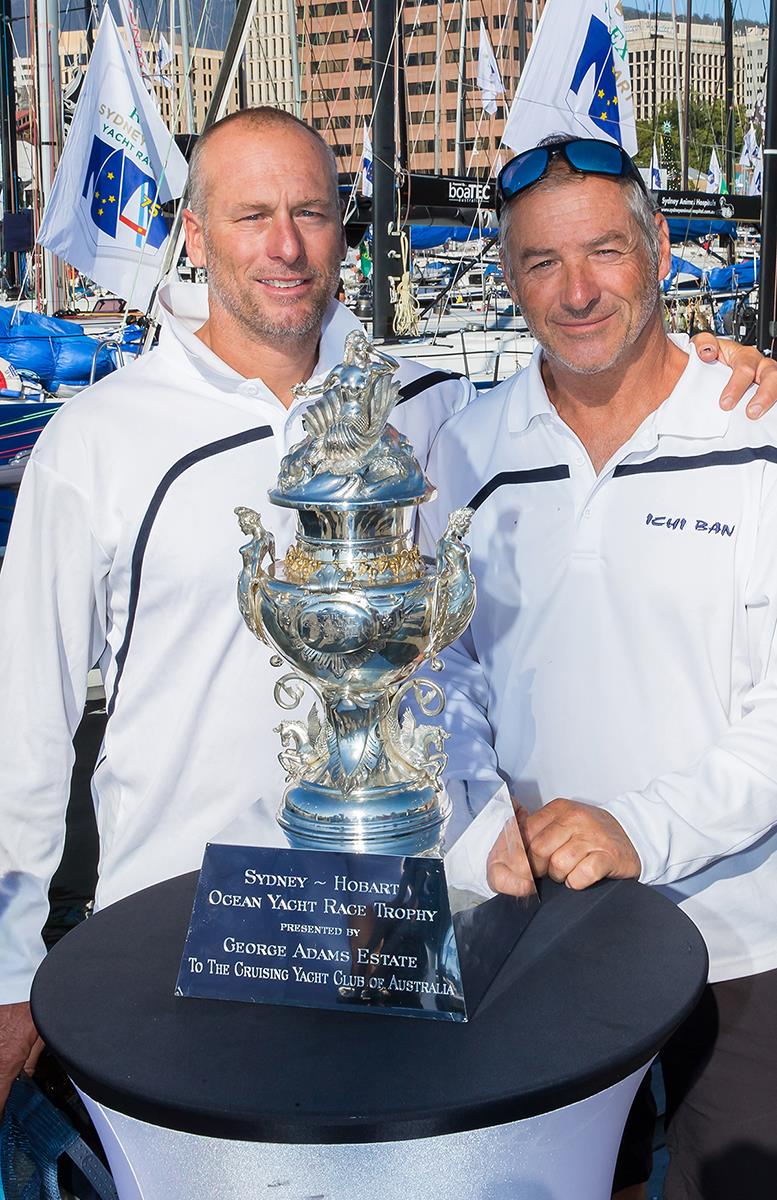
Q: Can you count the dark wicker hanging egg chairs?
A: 0